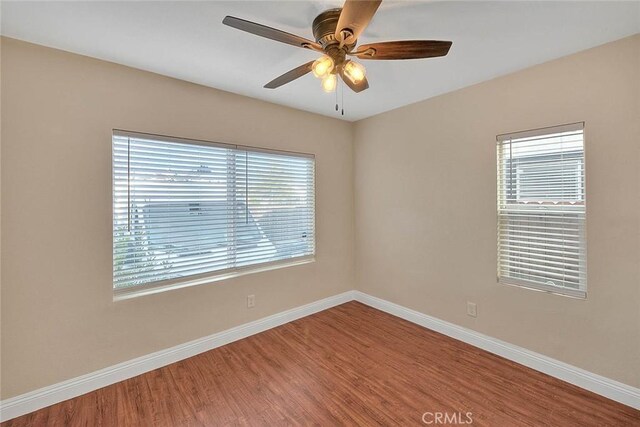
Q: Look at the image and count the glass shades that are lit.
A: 3